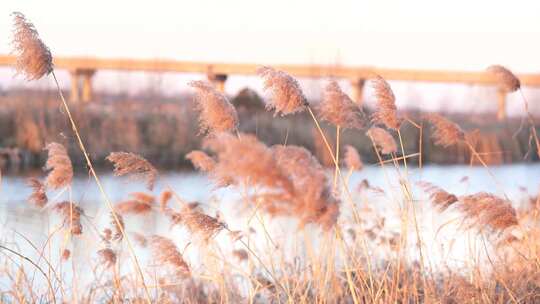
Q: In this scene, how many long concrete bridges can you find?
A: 1